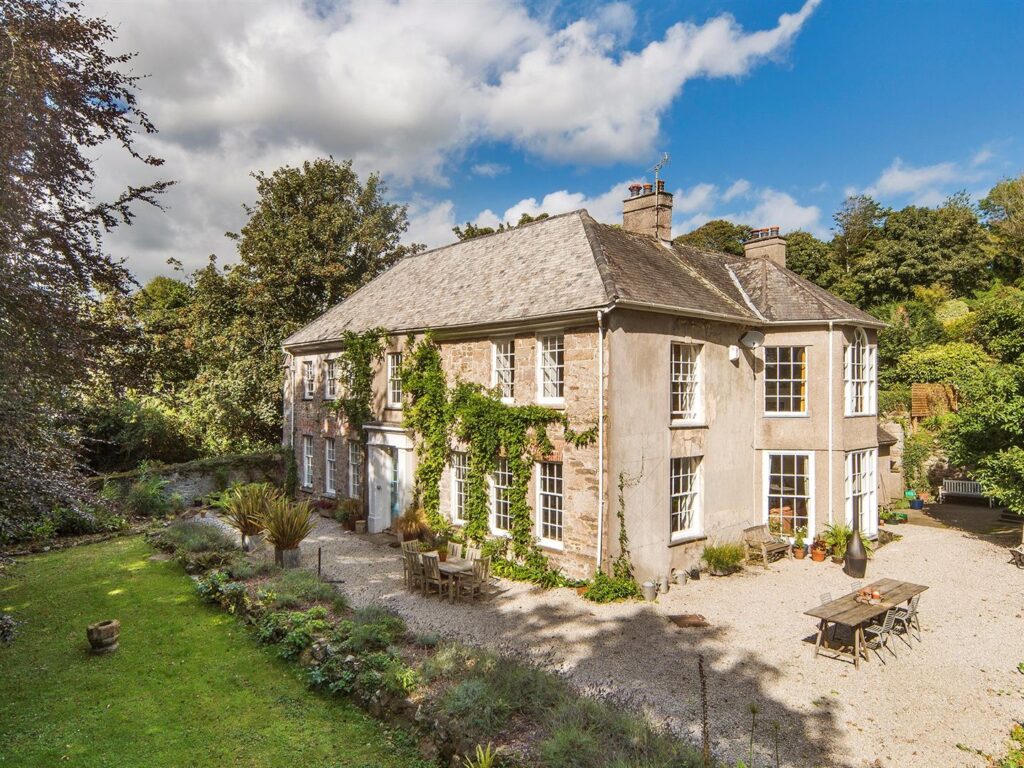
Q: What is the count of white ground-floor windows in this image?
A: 9